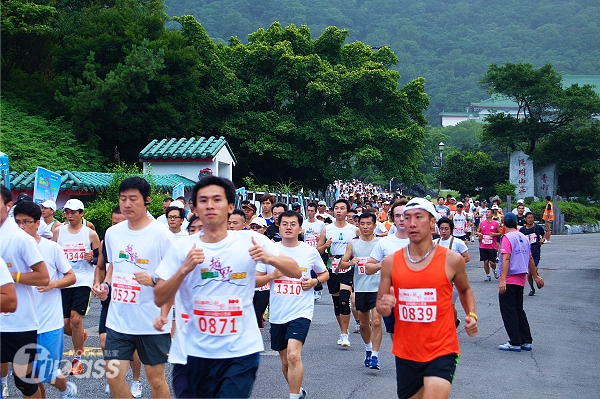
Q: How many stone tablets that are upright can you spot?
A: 2